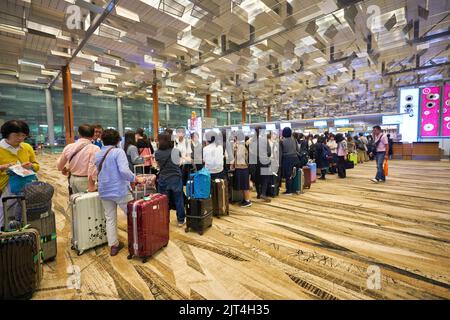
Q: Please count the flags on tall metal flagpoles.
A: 0